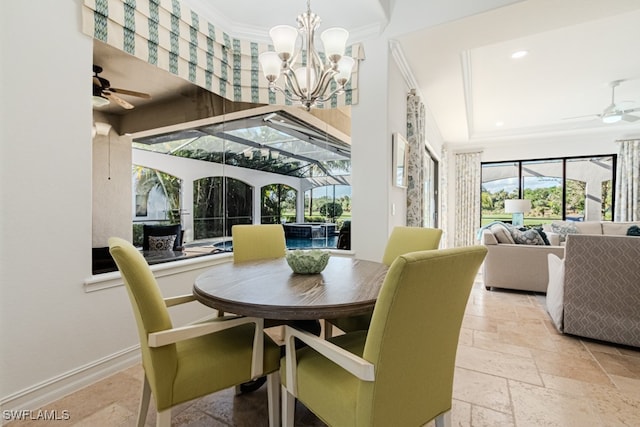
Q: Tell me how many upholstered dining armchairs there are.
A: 4